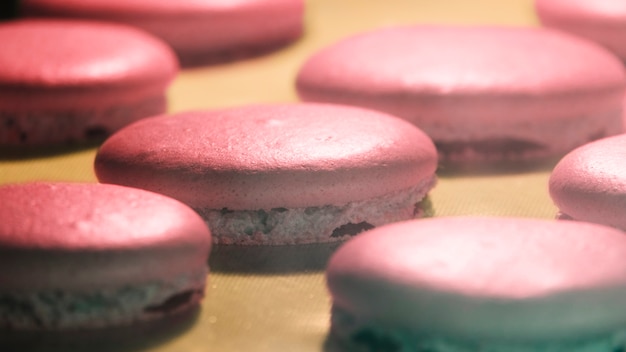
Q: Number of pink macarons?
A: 8